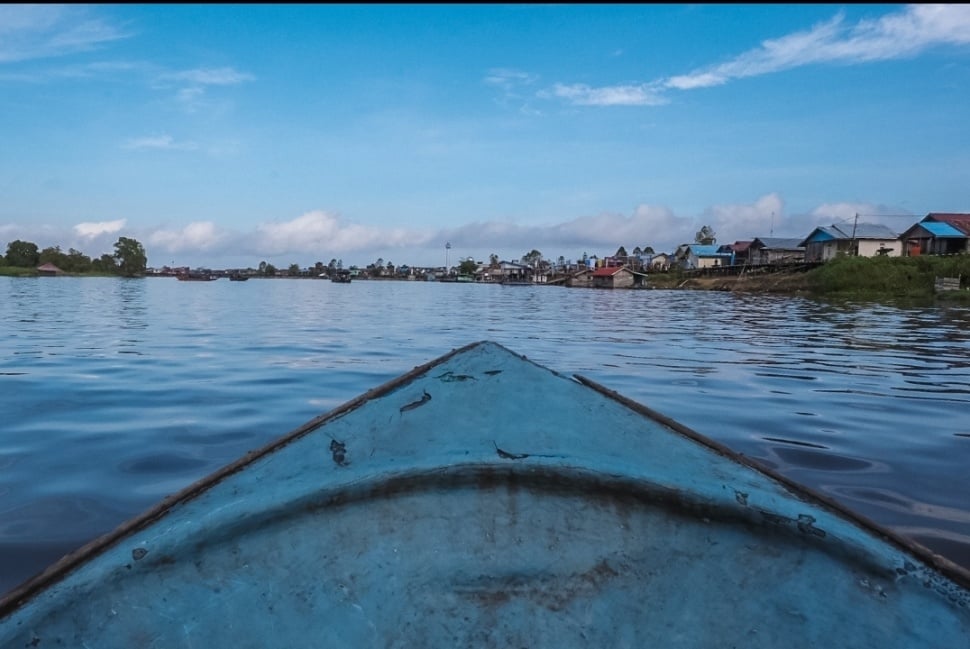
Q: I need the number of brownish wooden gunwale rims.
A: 2